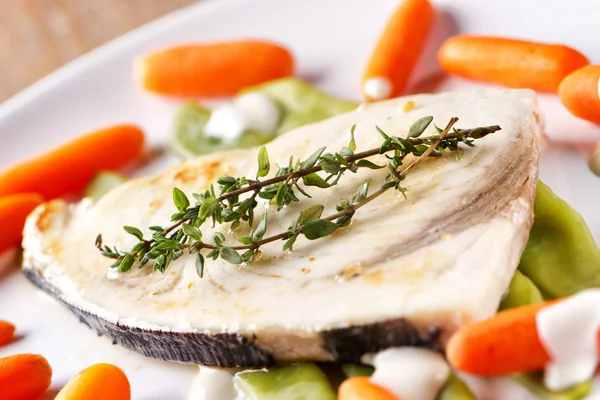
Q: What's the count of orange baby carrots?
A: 11